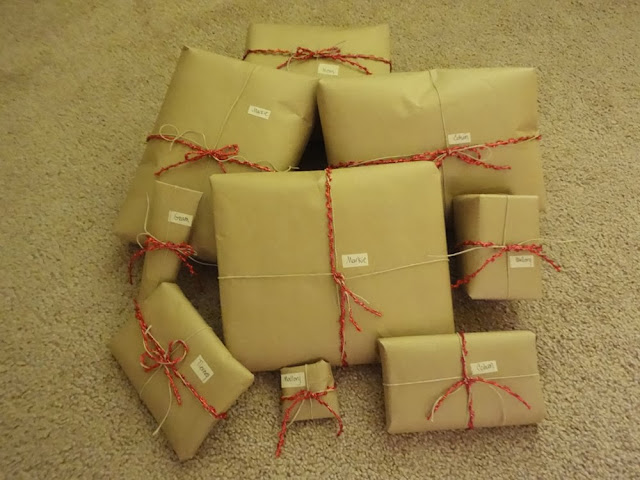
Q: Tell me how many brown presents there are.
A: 9